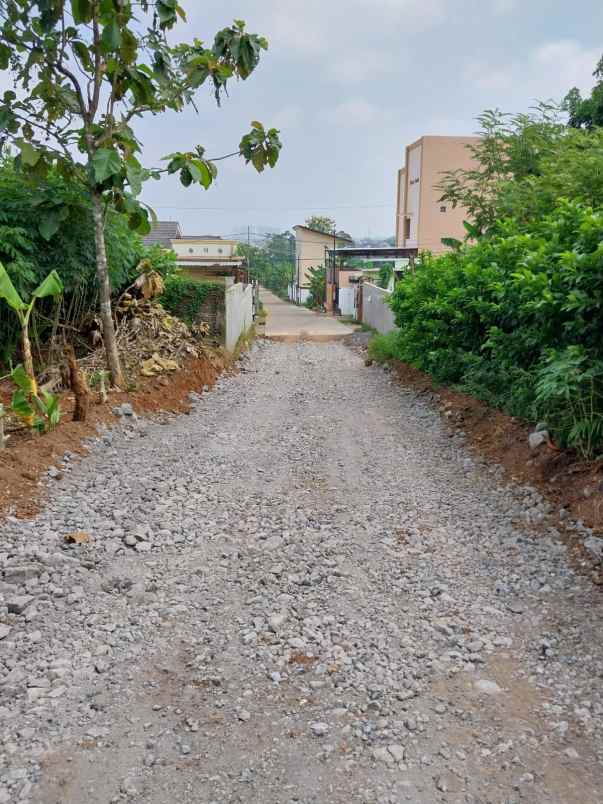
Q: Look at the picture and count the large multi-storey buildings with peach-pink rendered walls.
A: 1